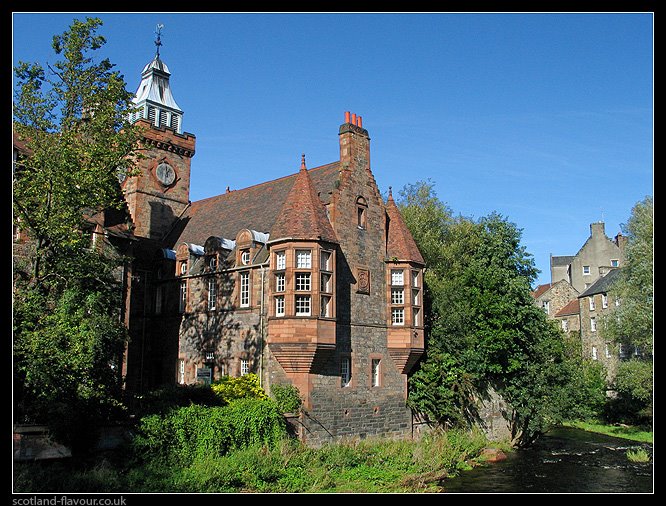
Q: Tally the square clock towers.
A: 1